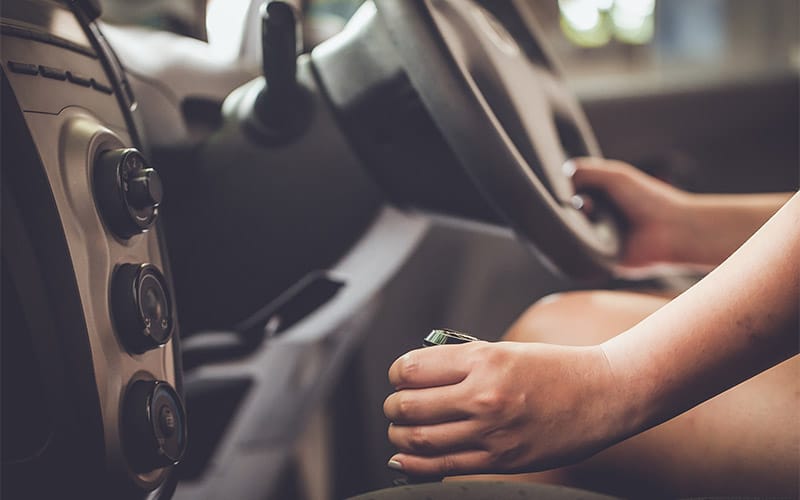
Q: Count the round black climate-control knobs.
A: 3